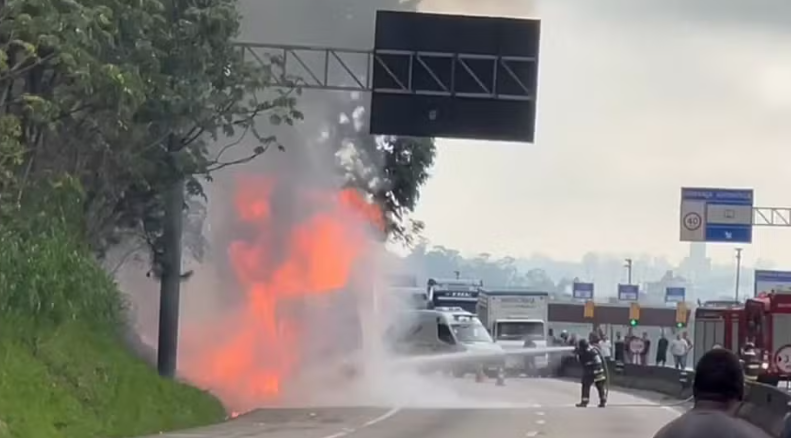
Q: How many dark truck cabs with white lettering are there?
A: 1